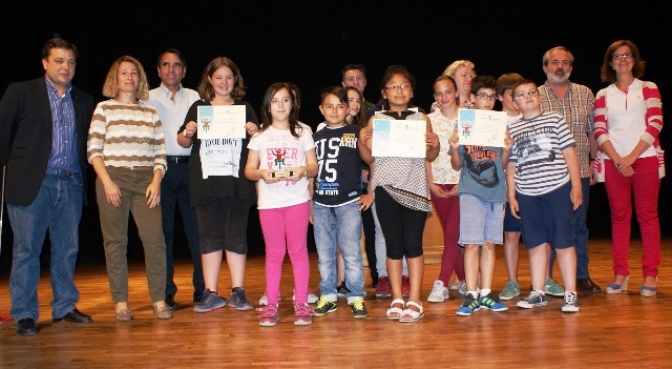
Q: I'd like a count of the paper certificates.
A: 3